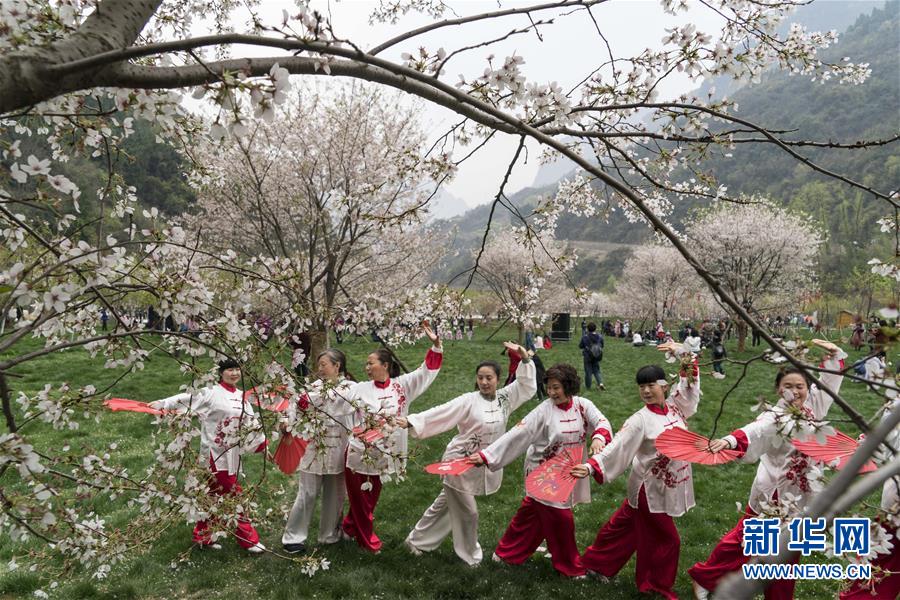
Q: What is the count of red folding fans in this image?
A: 8